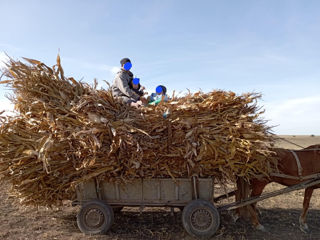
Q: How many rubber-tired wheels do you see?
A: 2